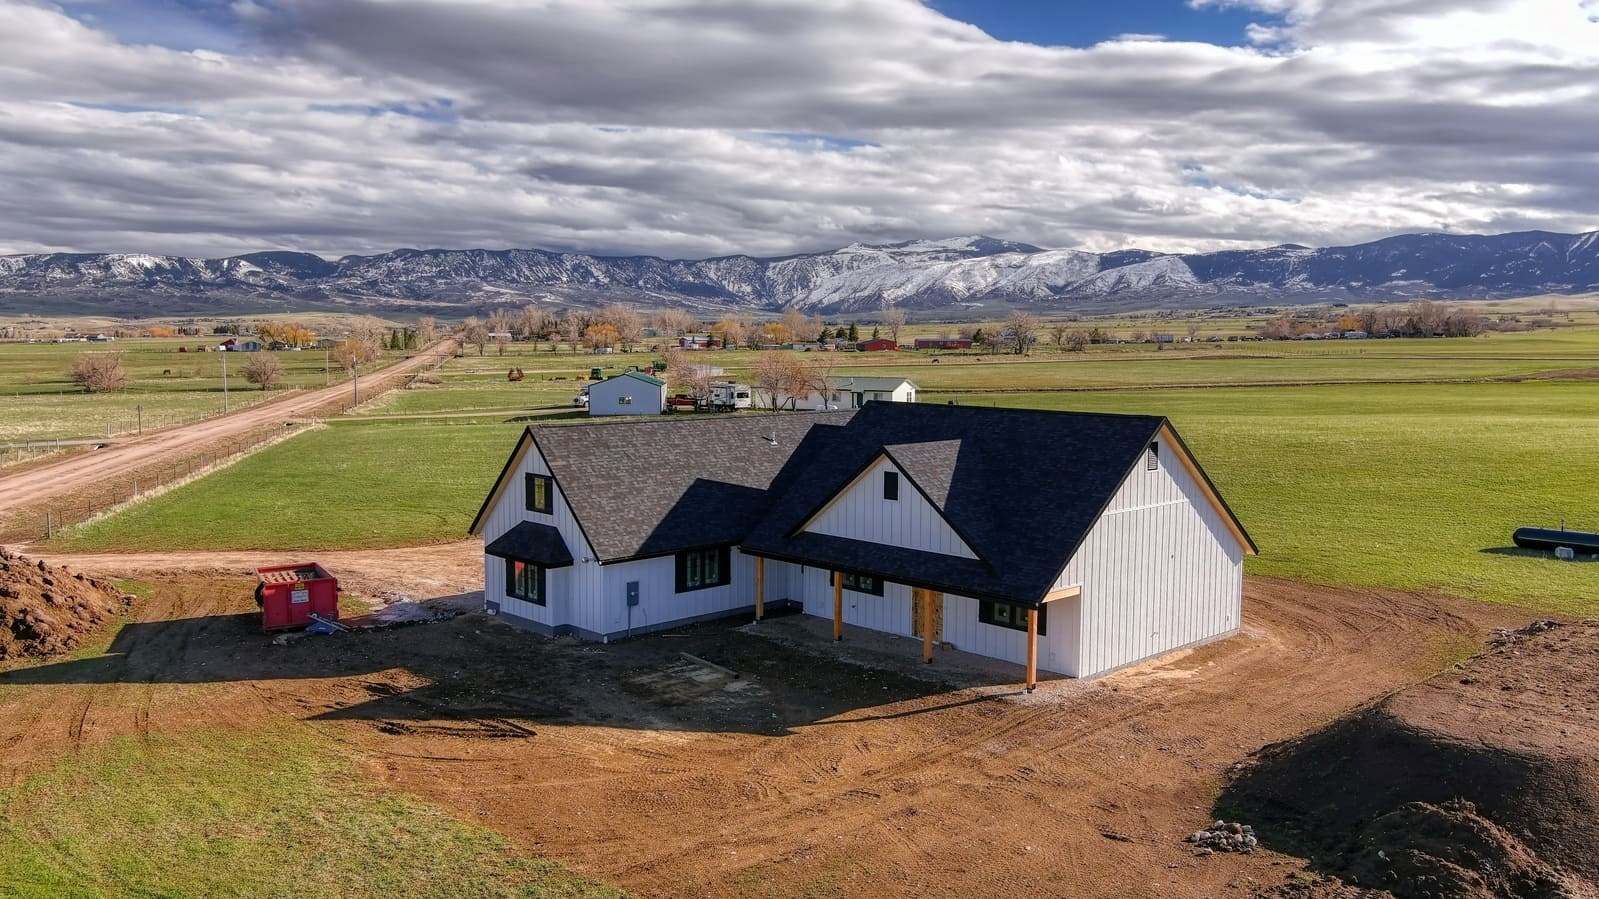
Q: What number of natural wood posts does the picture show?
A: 4